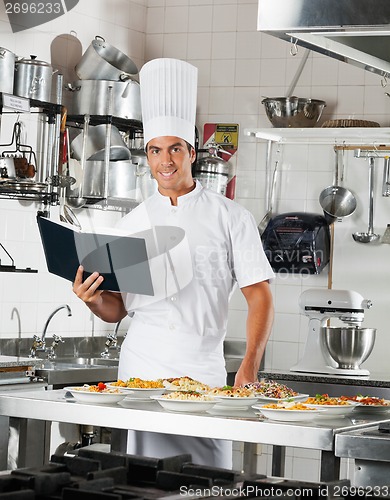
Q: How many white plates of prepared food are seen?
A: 9